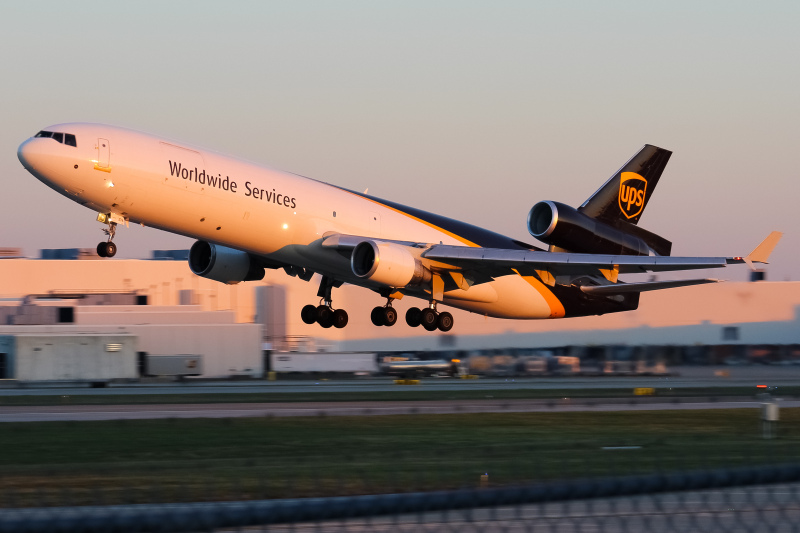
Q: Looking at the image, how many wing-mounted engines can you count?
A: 2